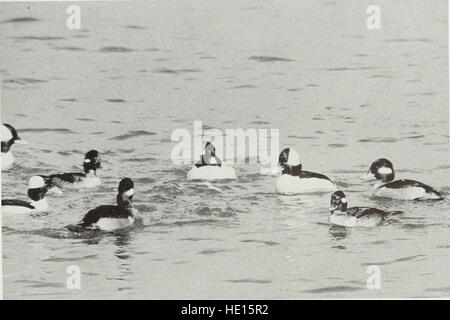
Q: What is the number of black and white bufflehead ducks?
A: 8